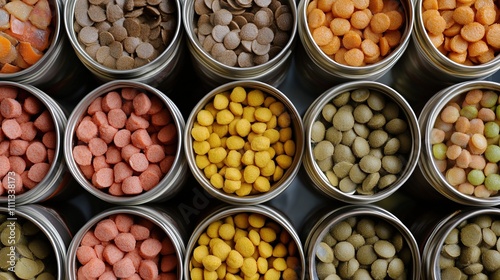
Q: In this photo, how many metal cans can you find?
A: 15